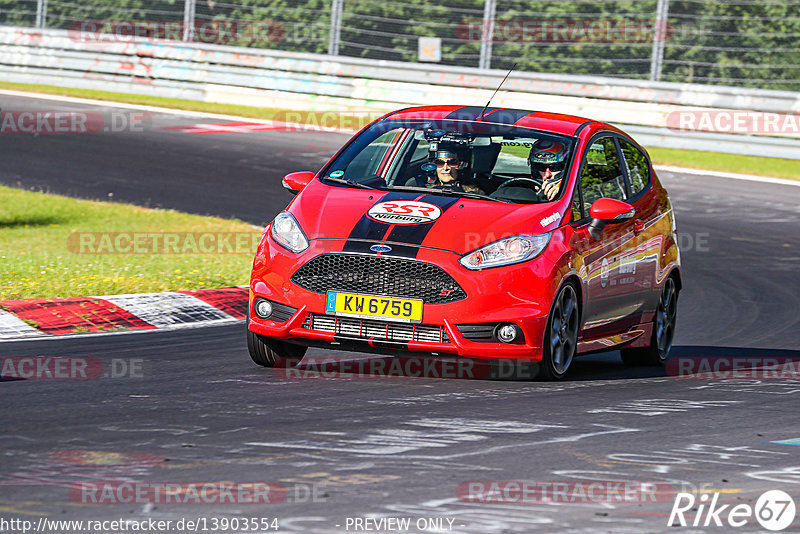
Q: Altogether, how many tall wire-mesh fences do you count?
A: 1